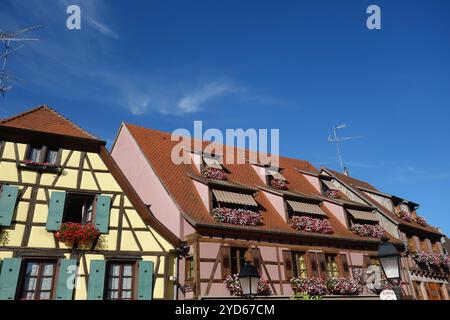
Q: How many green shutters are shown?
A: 7